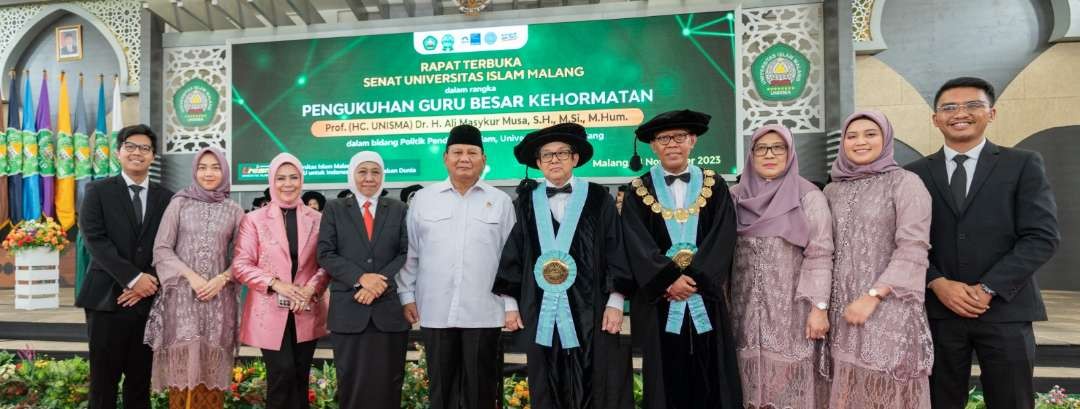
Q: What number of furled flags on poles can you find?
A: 8